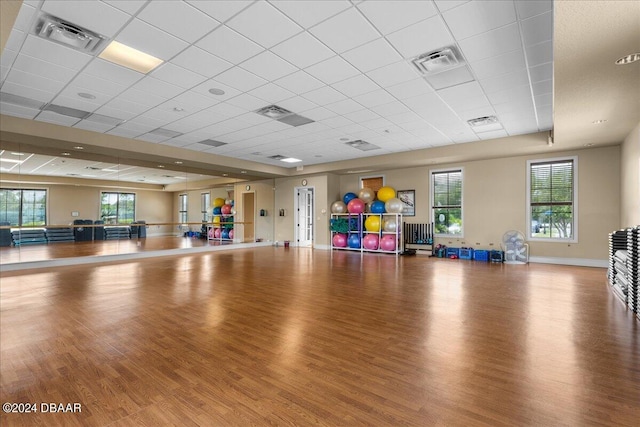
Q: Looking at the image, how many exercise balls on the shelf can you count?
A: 14